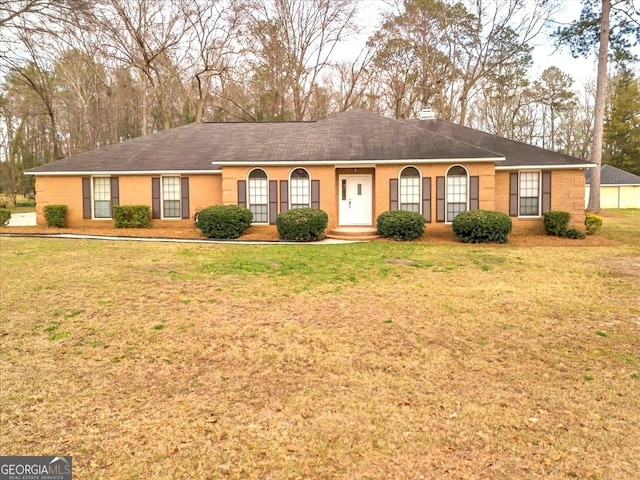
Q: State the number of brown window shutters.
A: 14